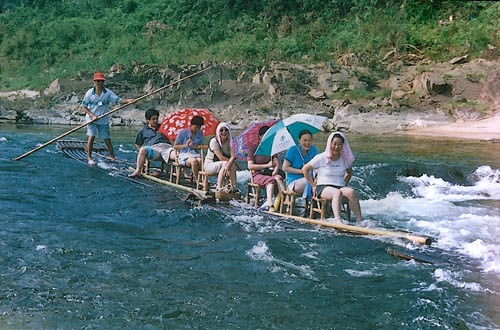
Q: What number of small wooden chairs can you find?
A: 6